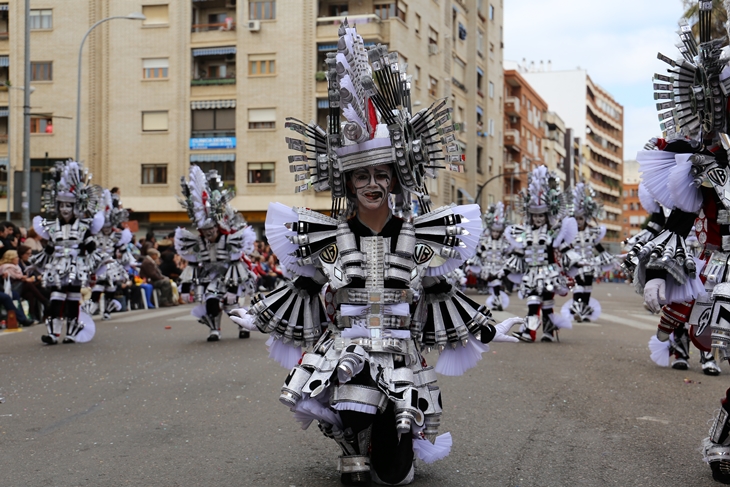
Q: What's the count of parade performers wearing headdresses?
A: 8